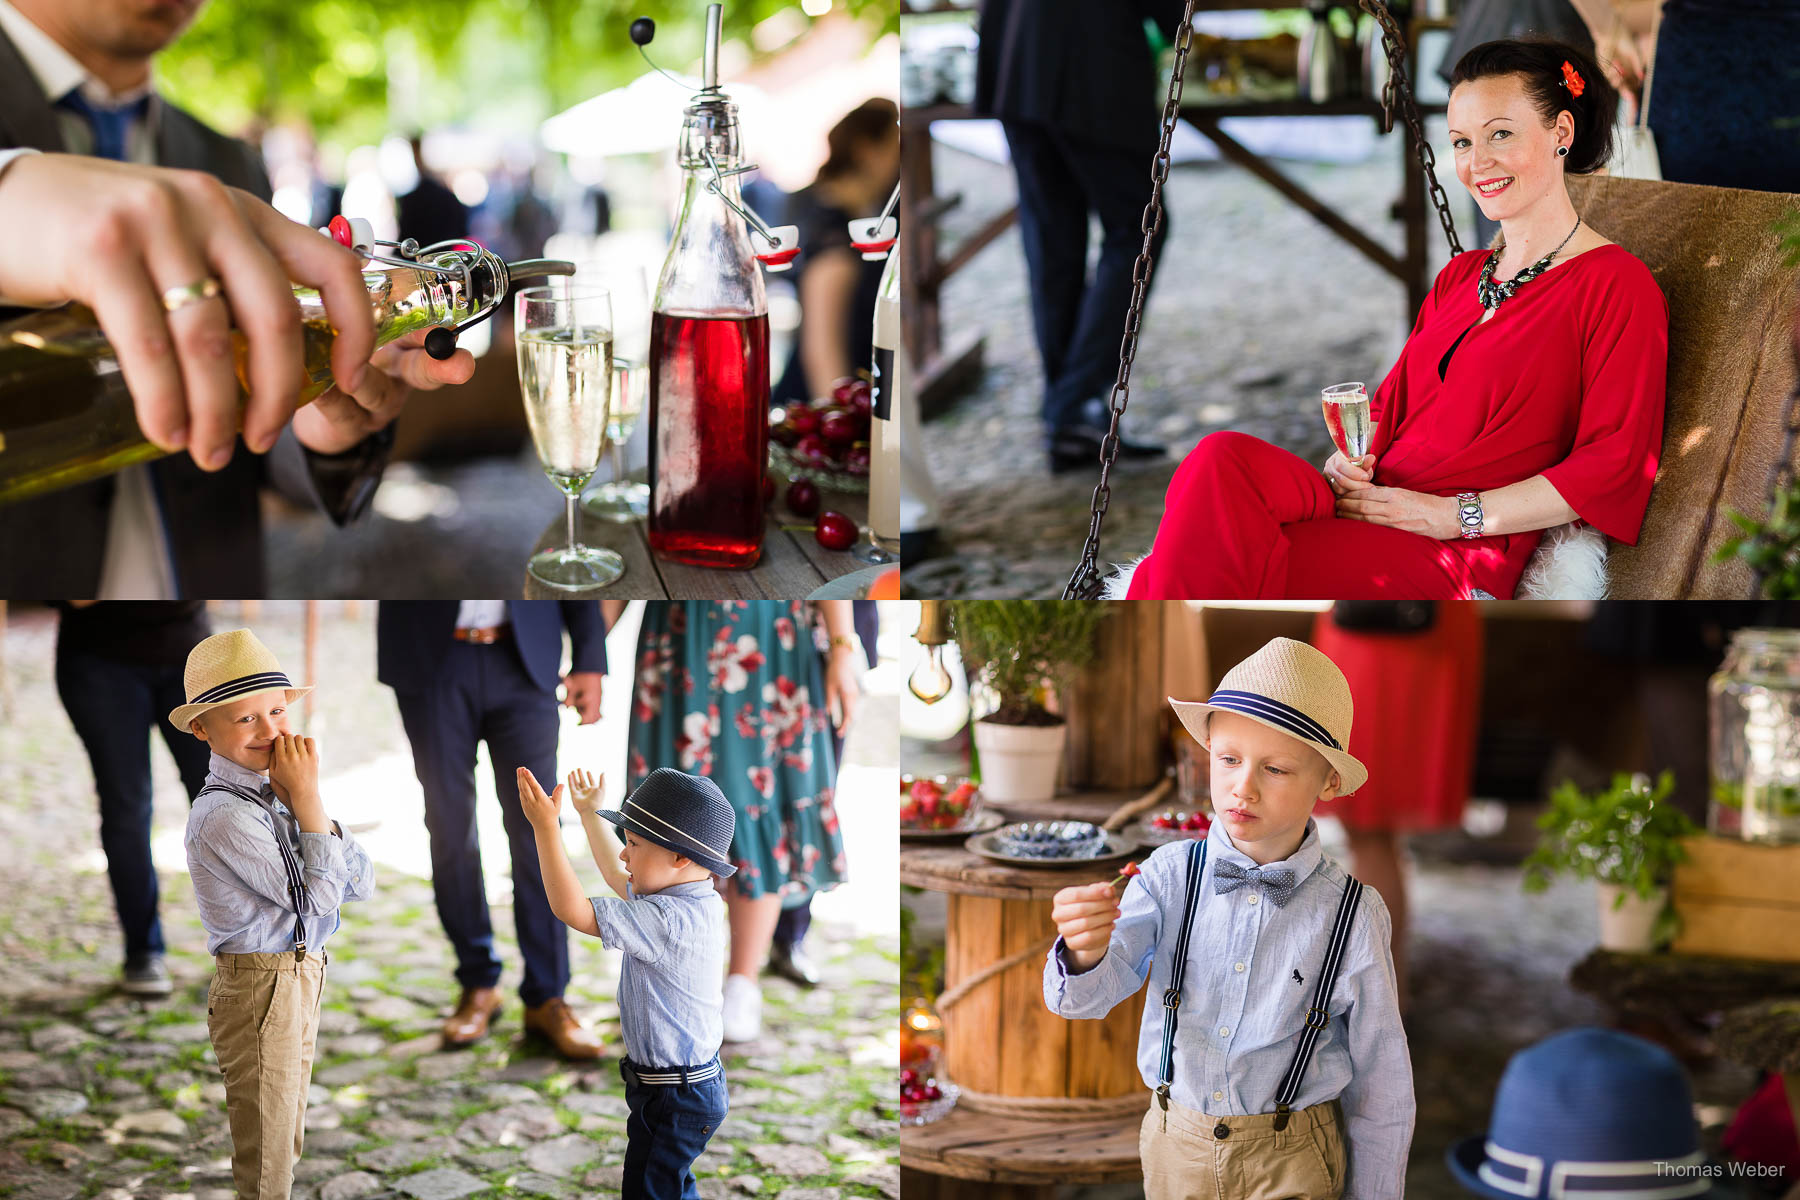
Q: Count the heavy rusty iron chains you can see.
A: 2